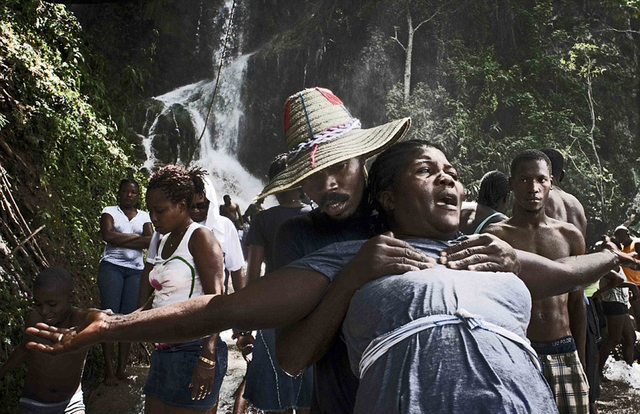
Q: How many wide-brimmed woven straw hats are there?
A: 1